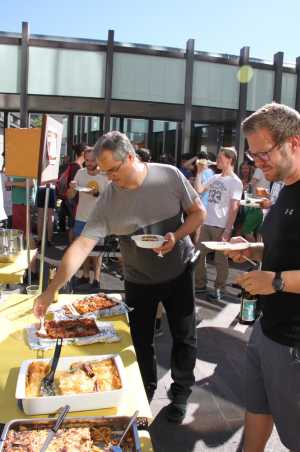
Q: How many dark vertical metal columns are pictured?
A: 6